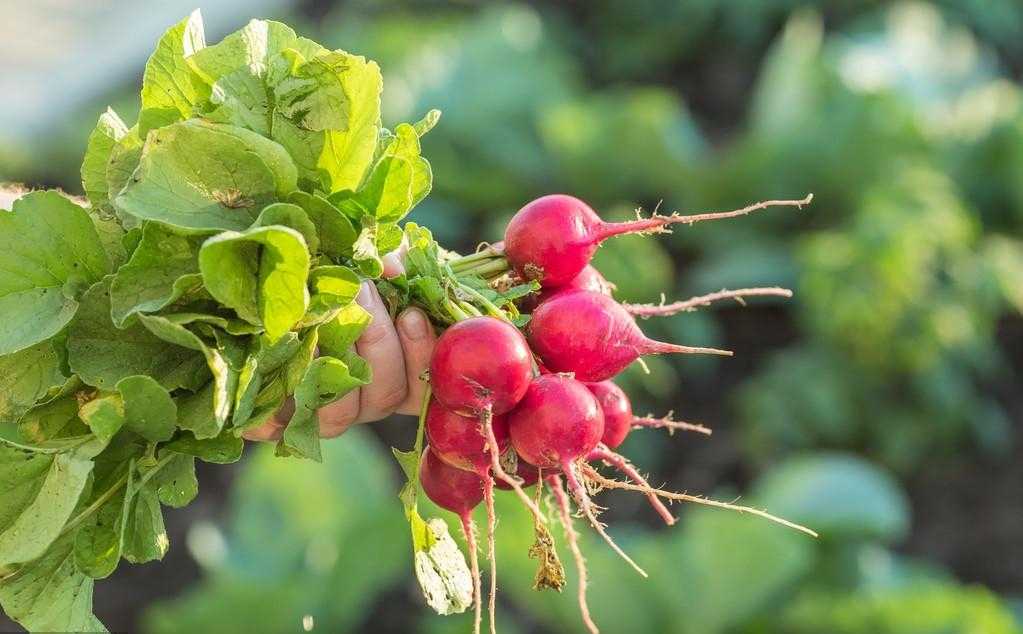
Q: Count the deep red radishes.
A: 9